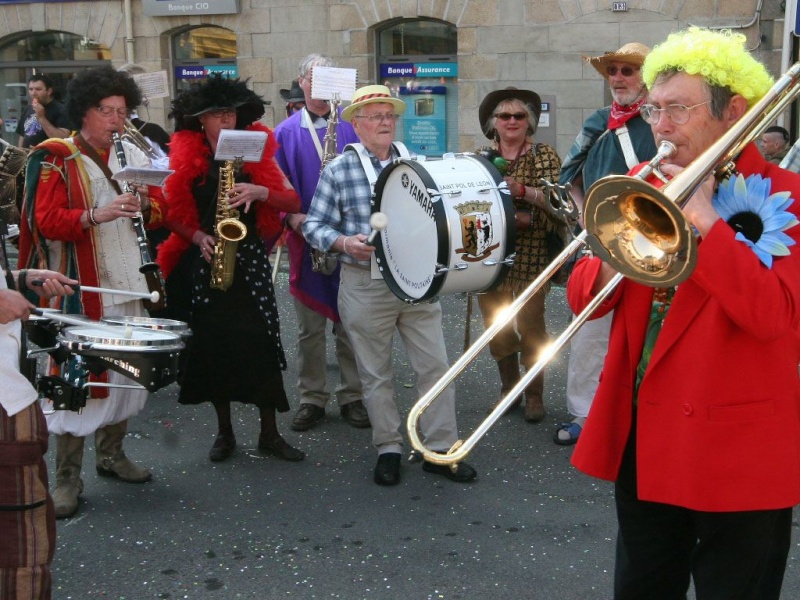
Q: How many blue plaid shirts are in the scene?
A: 1